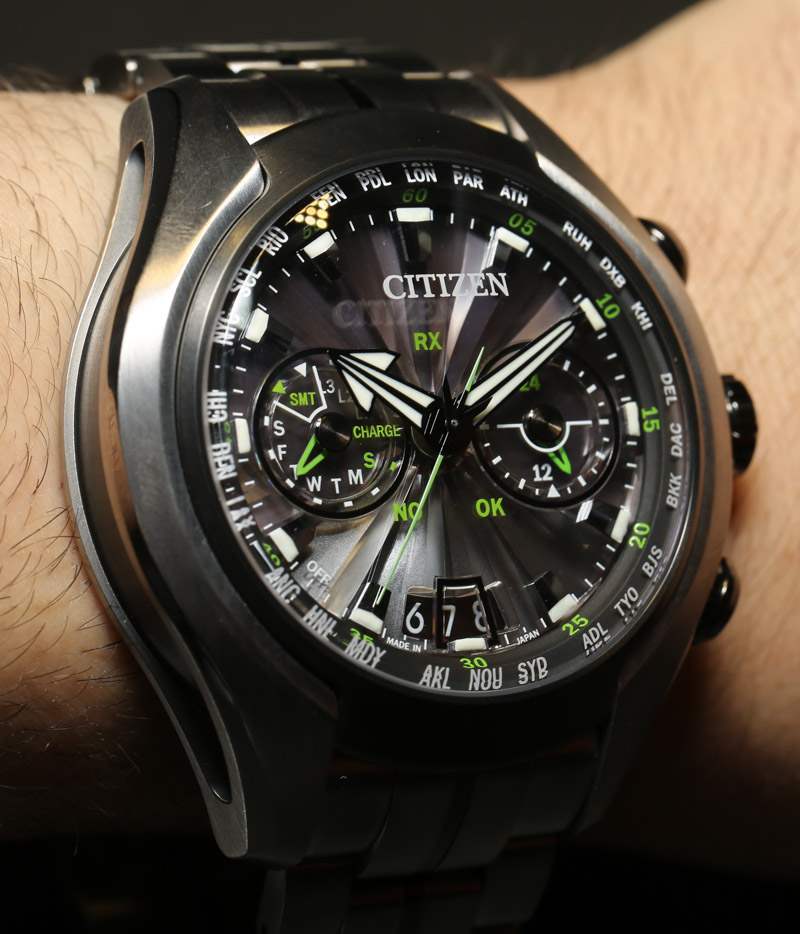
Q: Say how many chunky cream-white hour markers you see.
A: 12